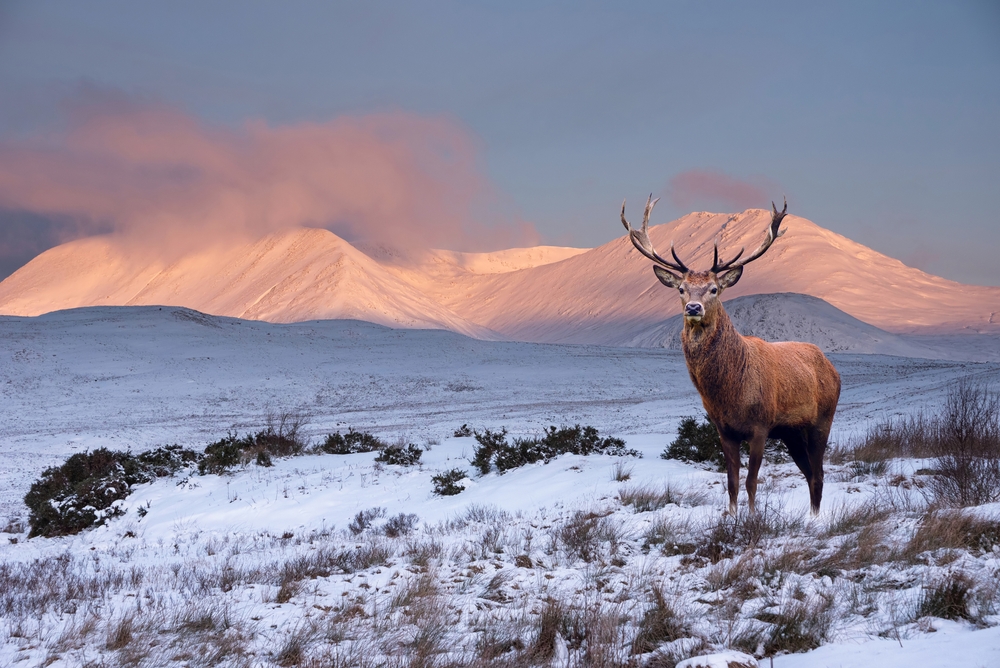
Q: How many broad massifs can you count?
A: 2